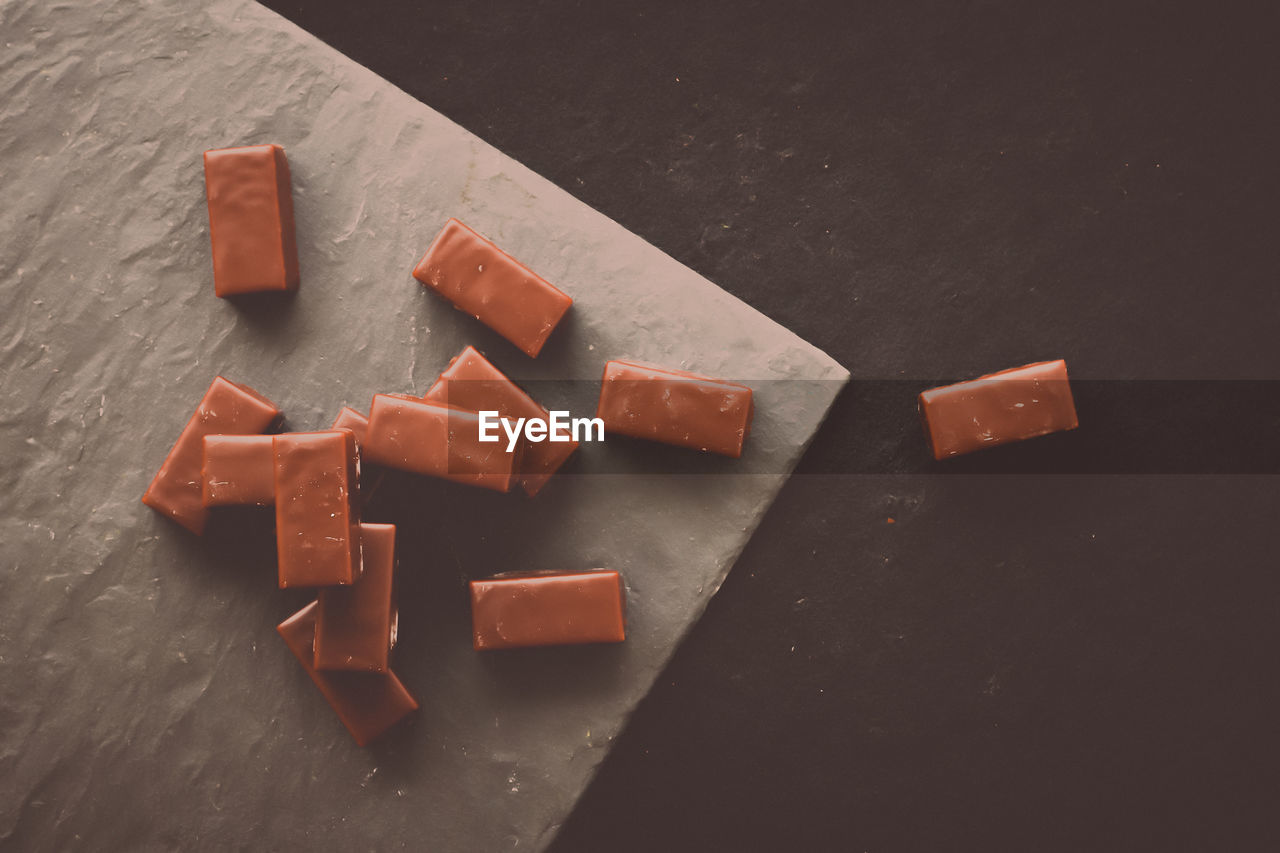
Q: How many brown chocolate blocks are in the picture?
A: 13